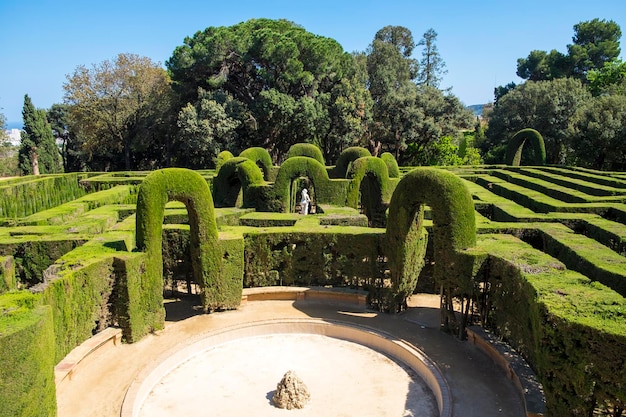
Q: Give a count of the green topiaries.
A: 11